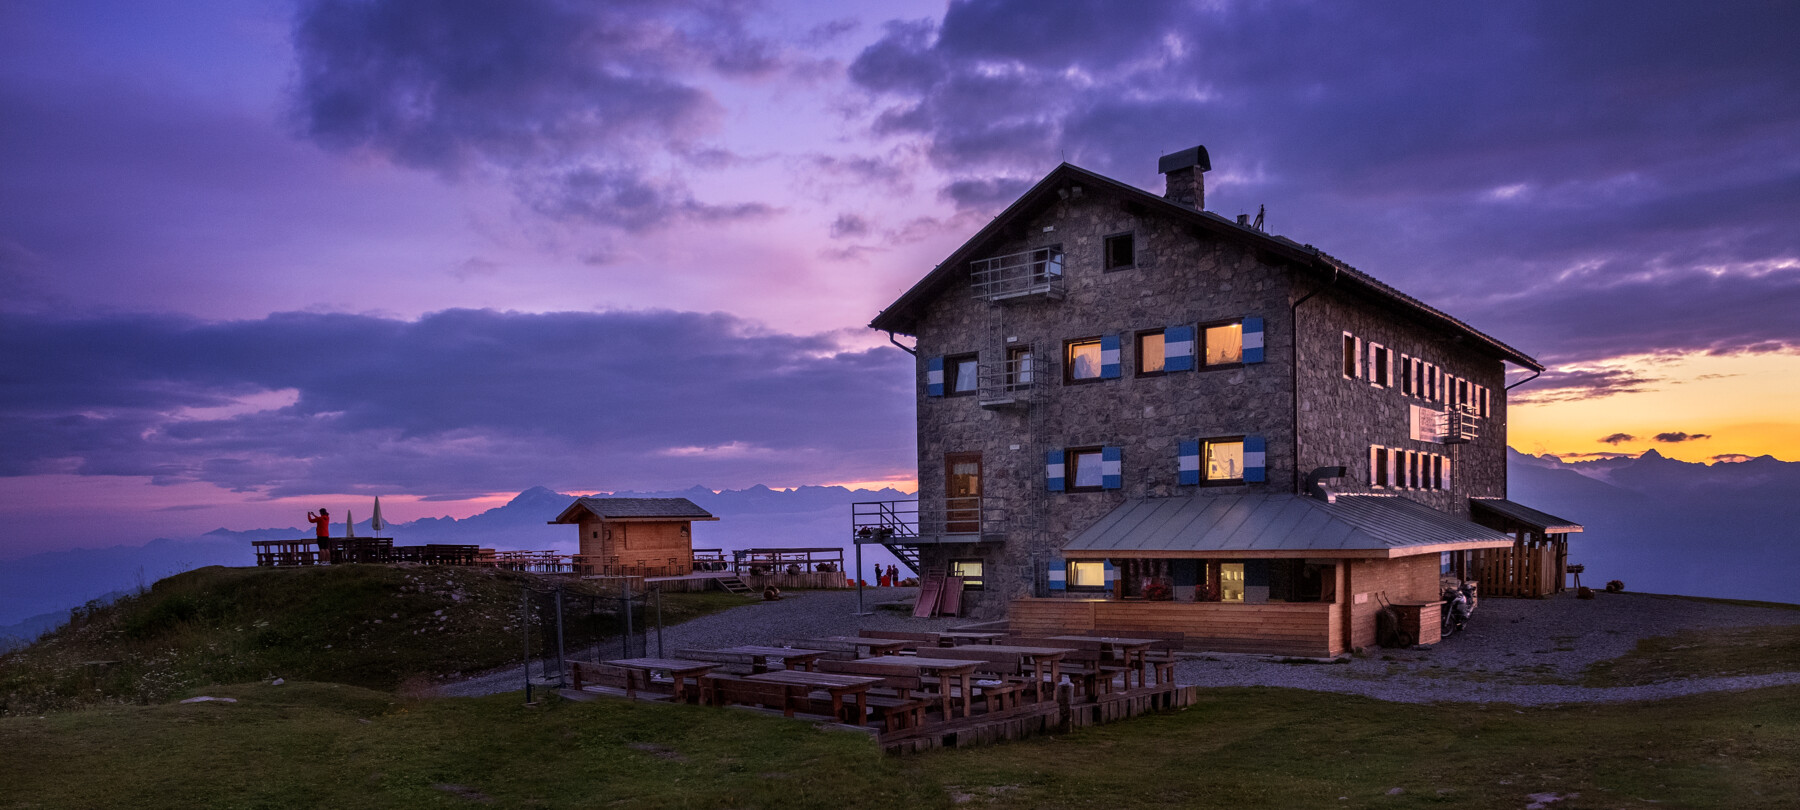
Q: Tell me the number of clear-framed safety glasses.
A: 0